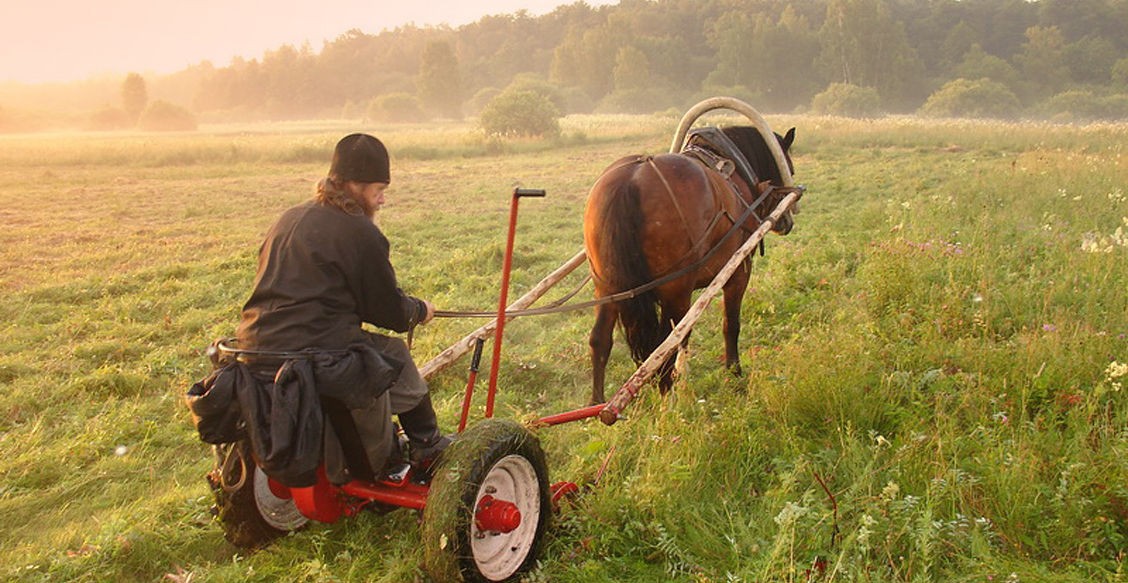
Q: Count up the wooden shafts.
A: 2